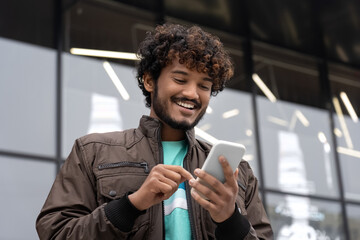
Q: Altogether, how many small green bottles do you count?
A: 0